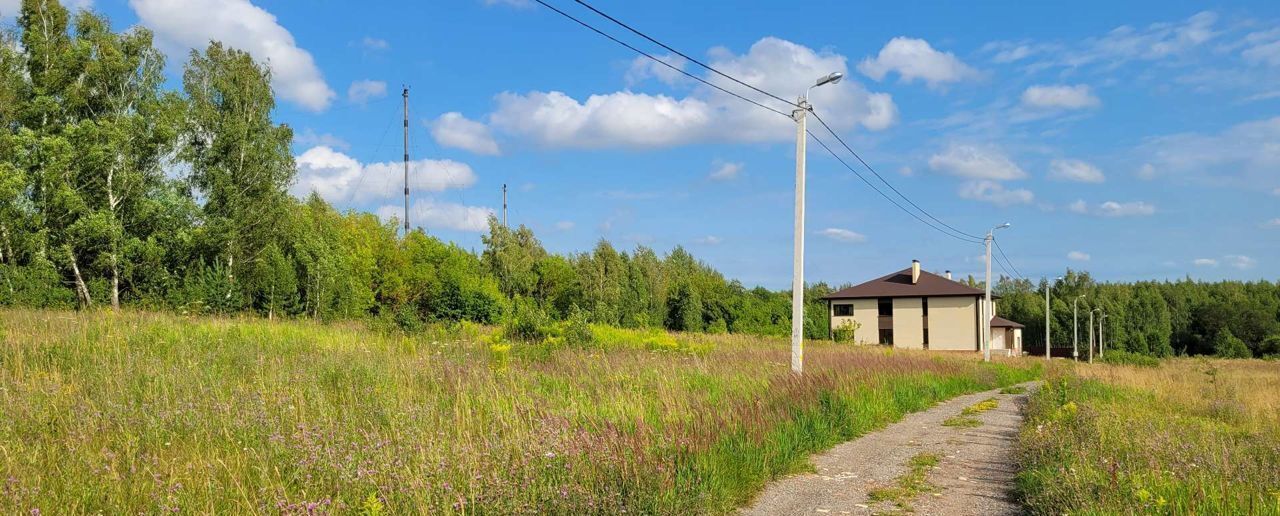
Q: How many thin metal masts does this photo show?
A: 2